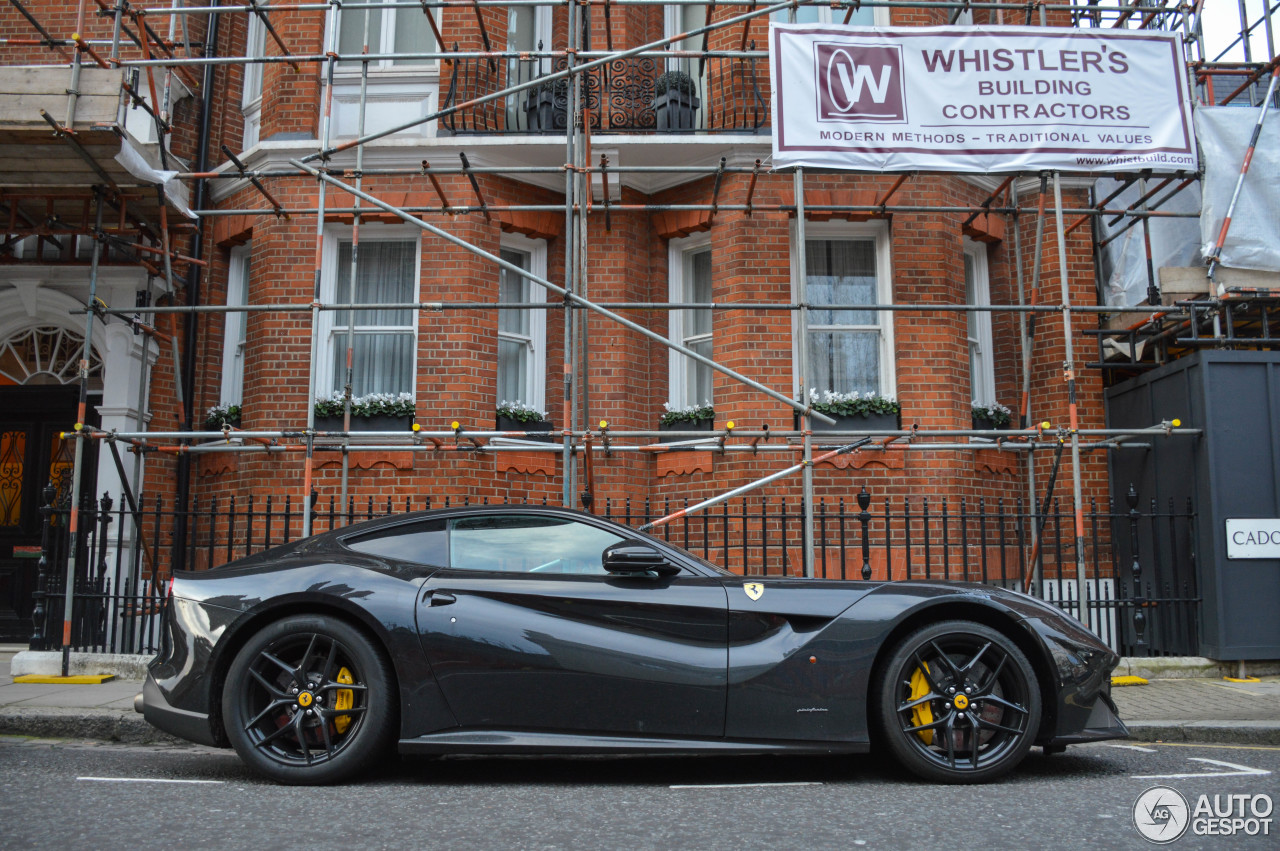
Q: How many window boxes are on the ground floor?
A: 6